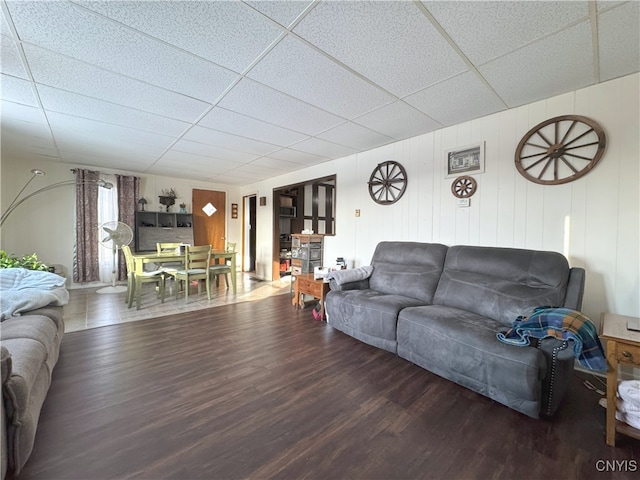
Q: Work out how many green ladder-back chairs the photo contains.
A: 4